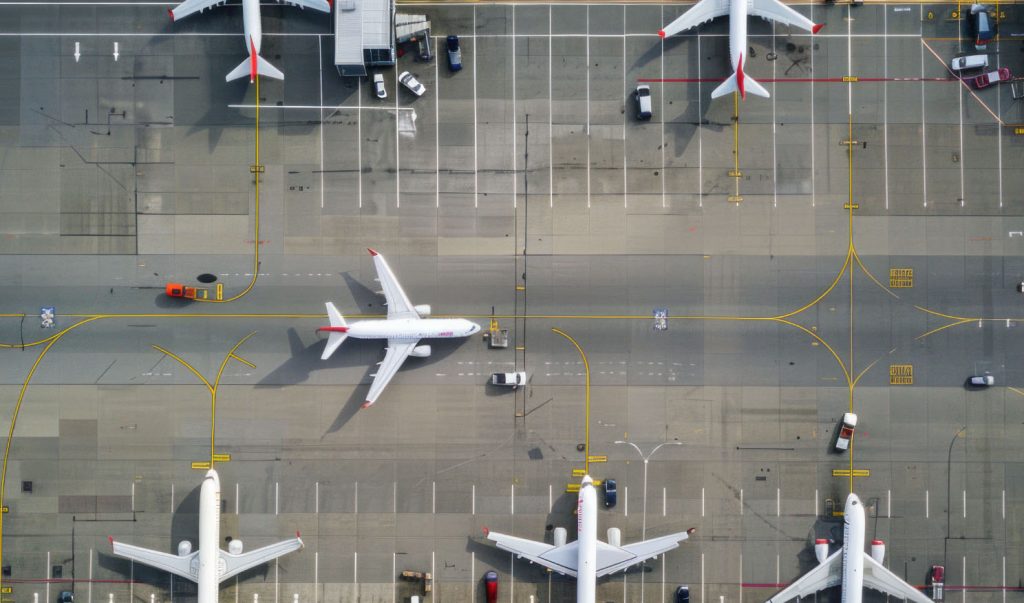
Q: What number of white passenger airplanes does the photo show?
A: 6